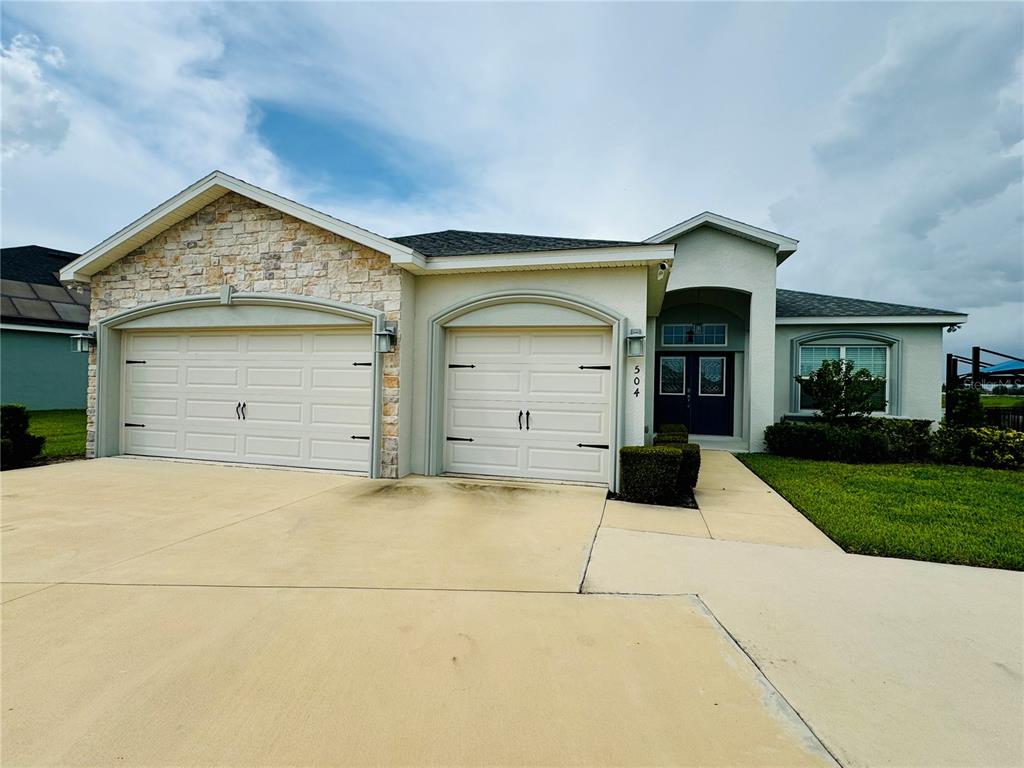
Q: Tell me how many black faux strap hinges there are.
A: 8